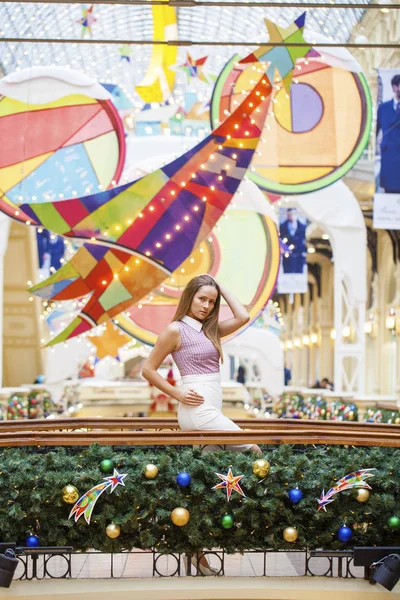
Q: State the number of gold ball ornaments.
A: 7